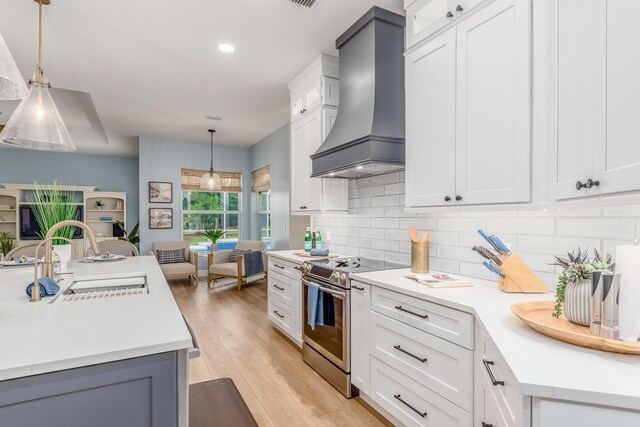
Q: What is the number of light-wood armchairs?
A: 2